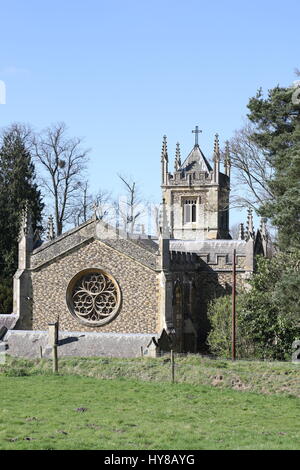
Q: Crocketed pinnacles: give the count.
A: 10